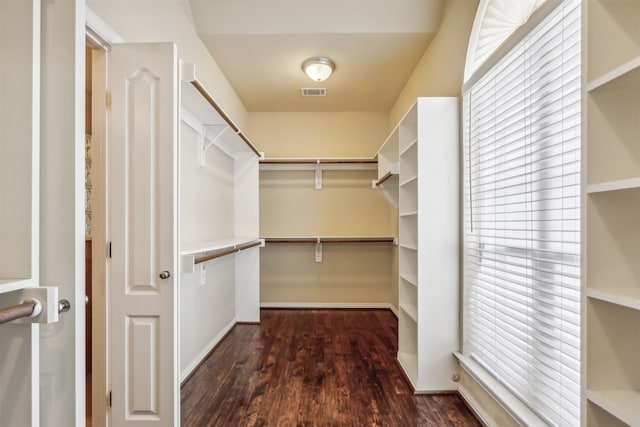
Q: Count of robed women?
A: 0